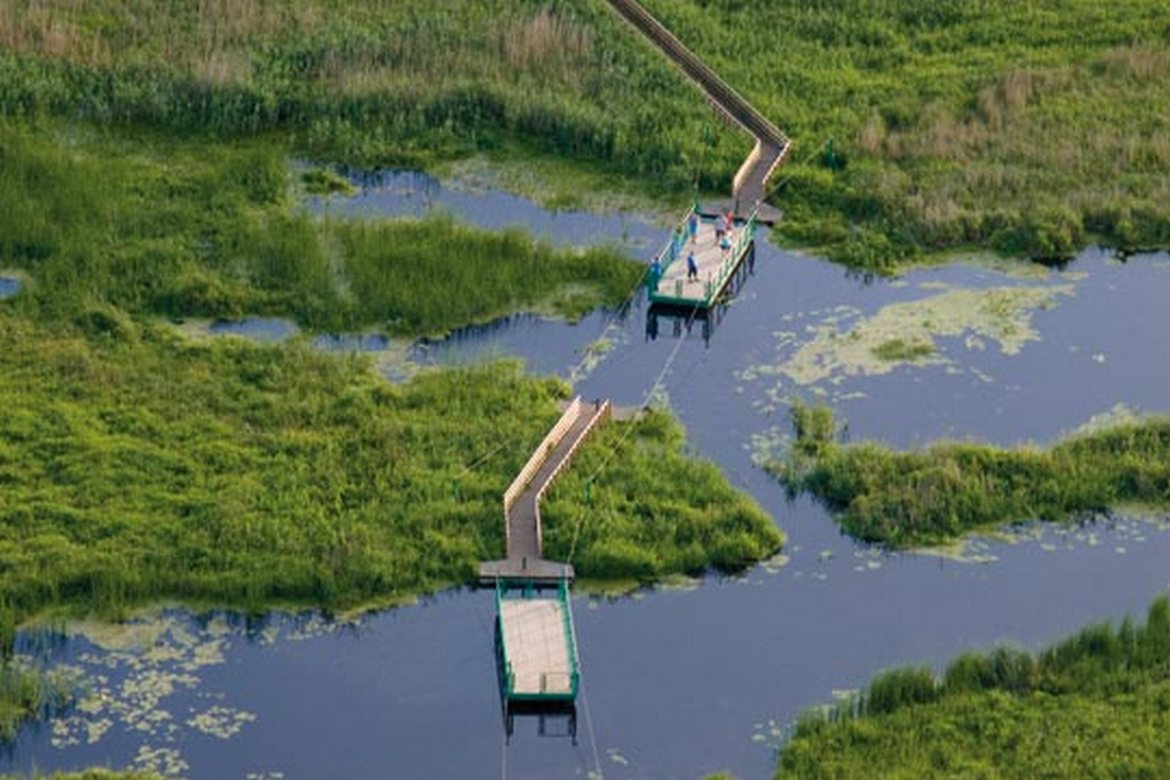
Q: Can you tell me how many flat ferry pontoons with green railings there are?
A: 2